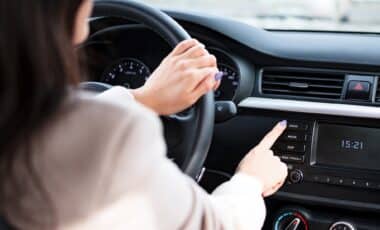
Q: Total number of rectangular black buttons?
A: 4